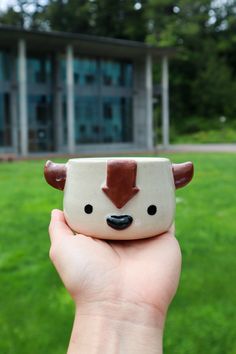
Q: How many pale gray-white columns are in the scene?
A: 4